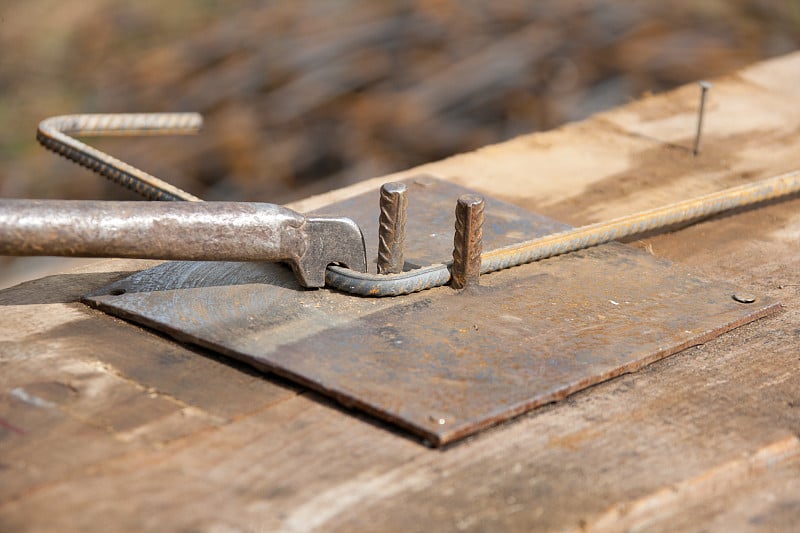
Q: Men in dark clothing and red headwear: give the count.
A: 0